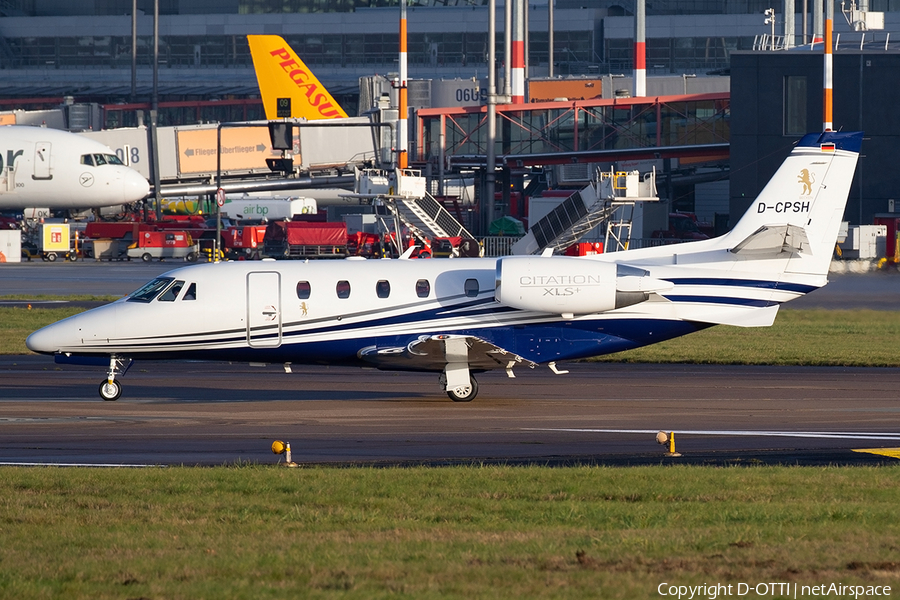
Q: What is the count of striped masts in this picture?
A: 4